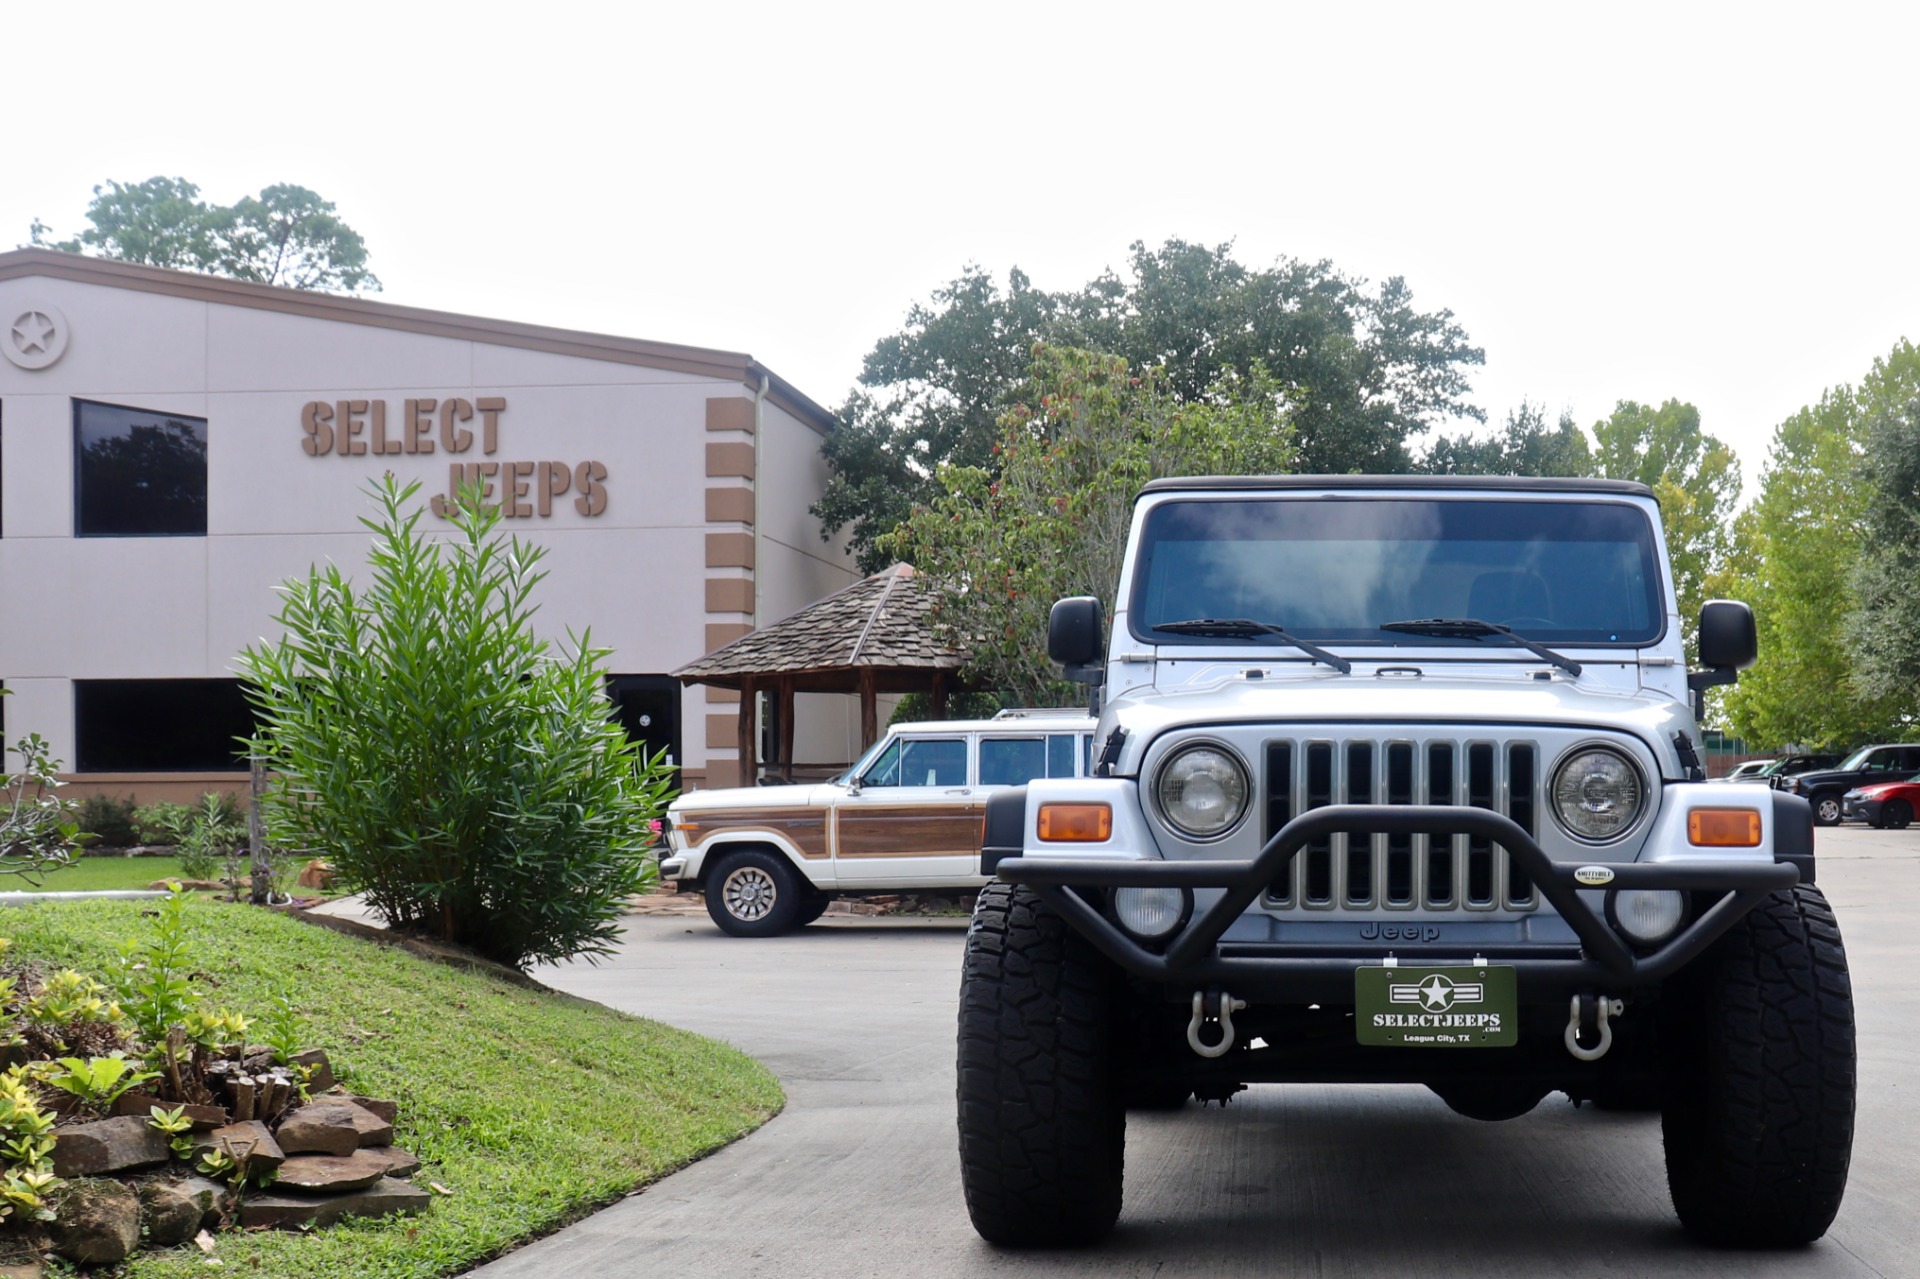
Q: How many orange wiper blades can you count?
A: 0